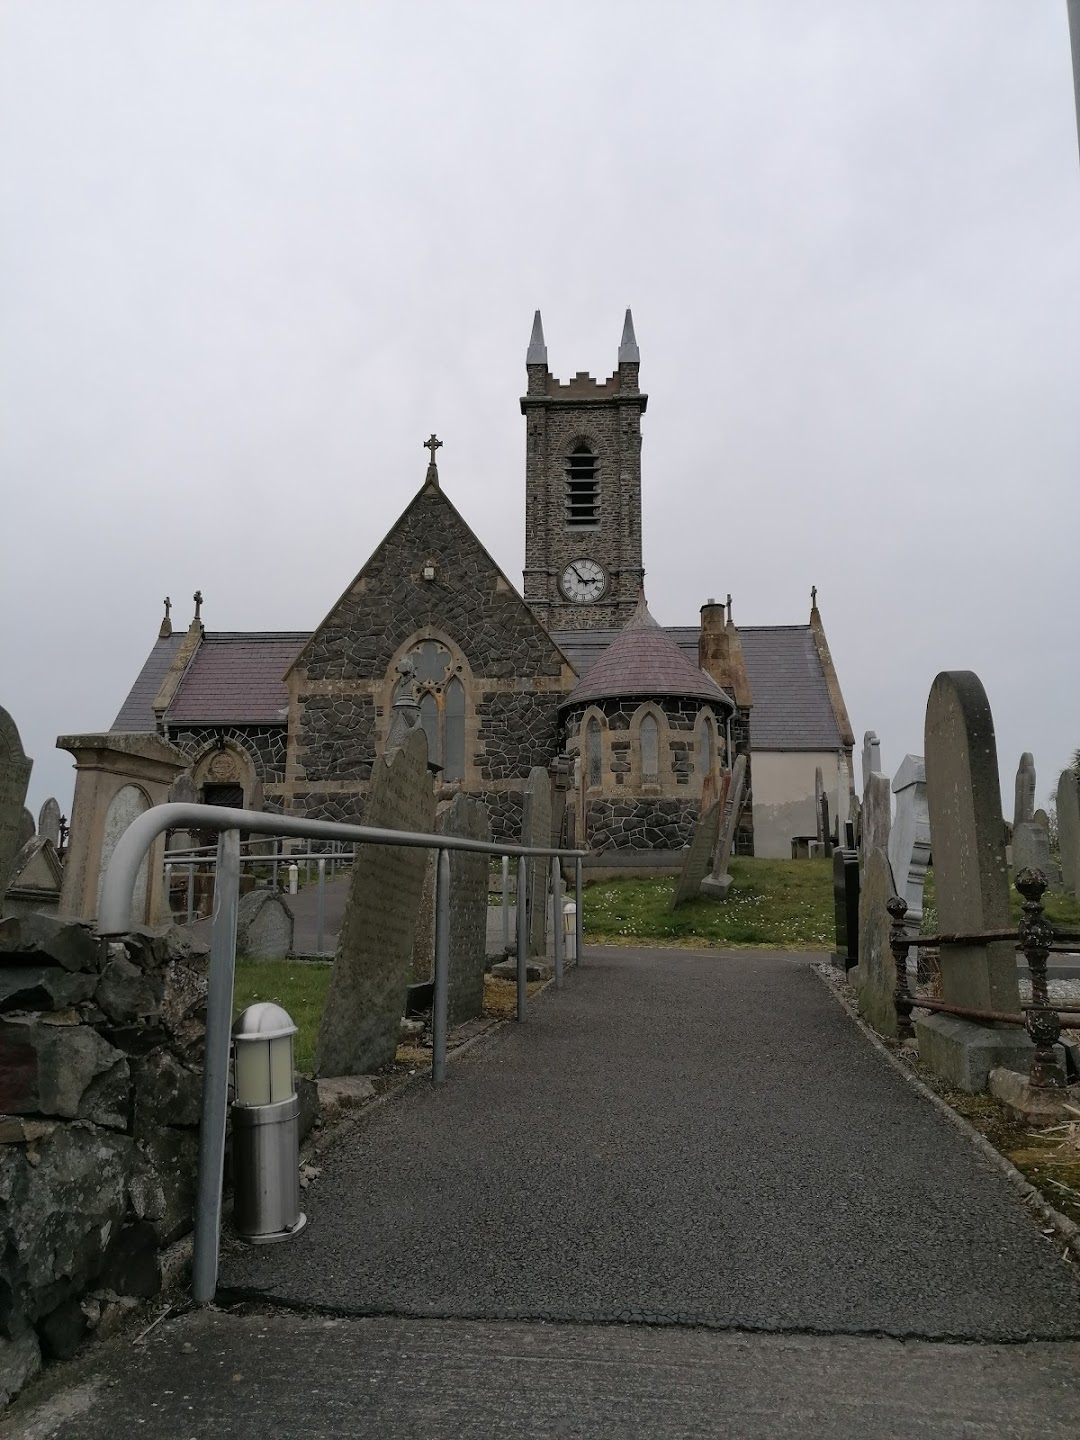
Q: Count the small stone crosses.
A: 5